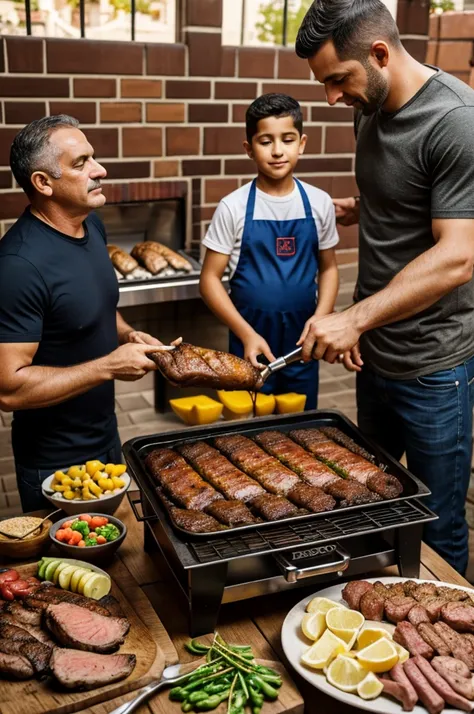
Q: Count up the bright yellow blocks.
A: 4